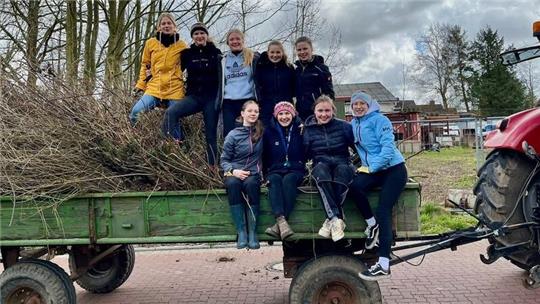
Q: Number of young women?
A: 9